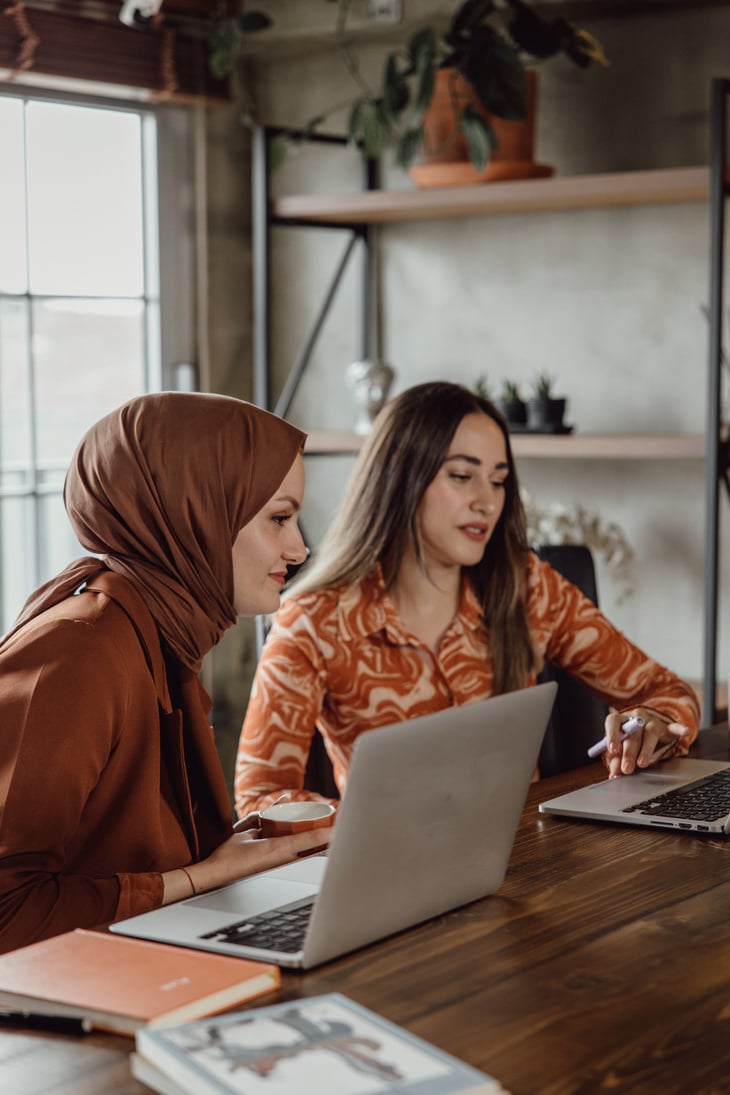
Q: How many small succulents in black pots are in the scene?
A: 3